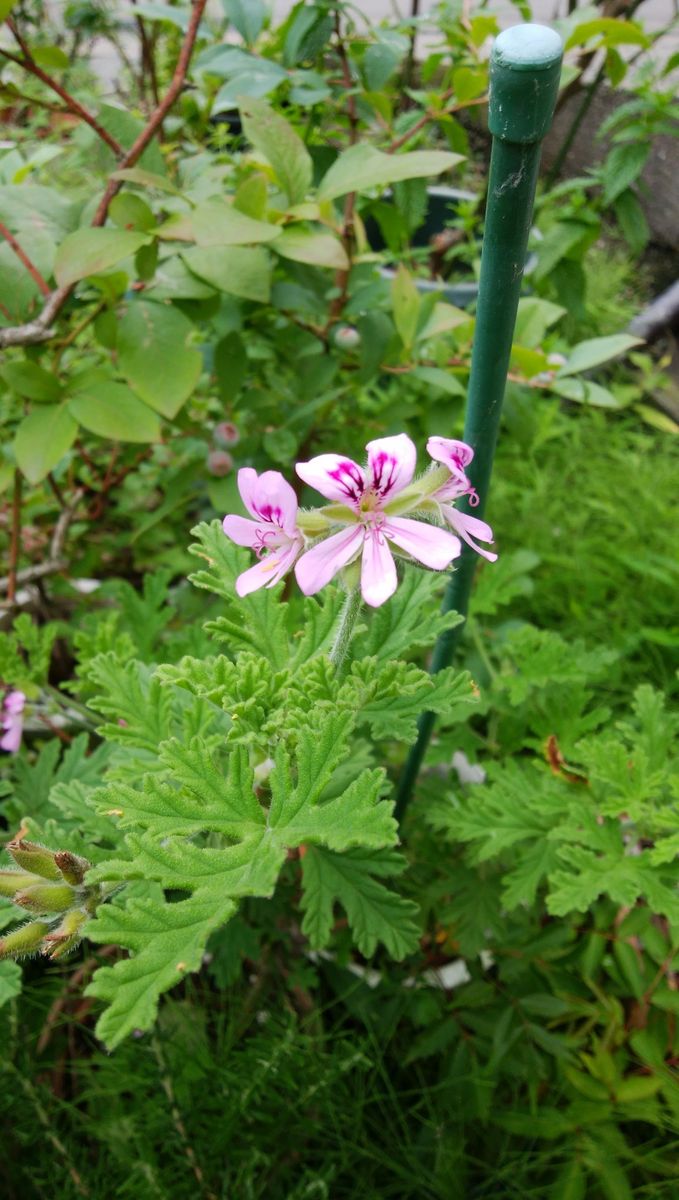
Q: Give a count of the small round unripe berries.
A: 3